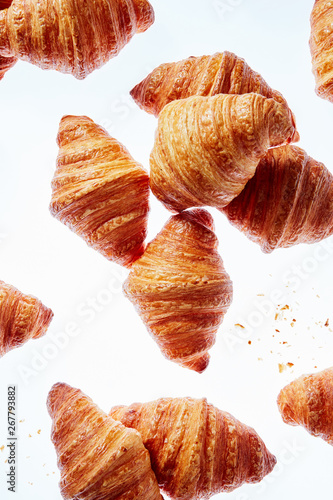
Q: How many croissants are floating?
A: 12